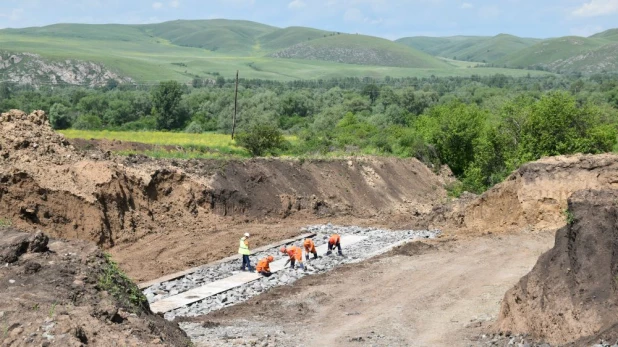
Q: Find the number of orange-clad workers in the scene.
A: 4